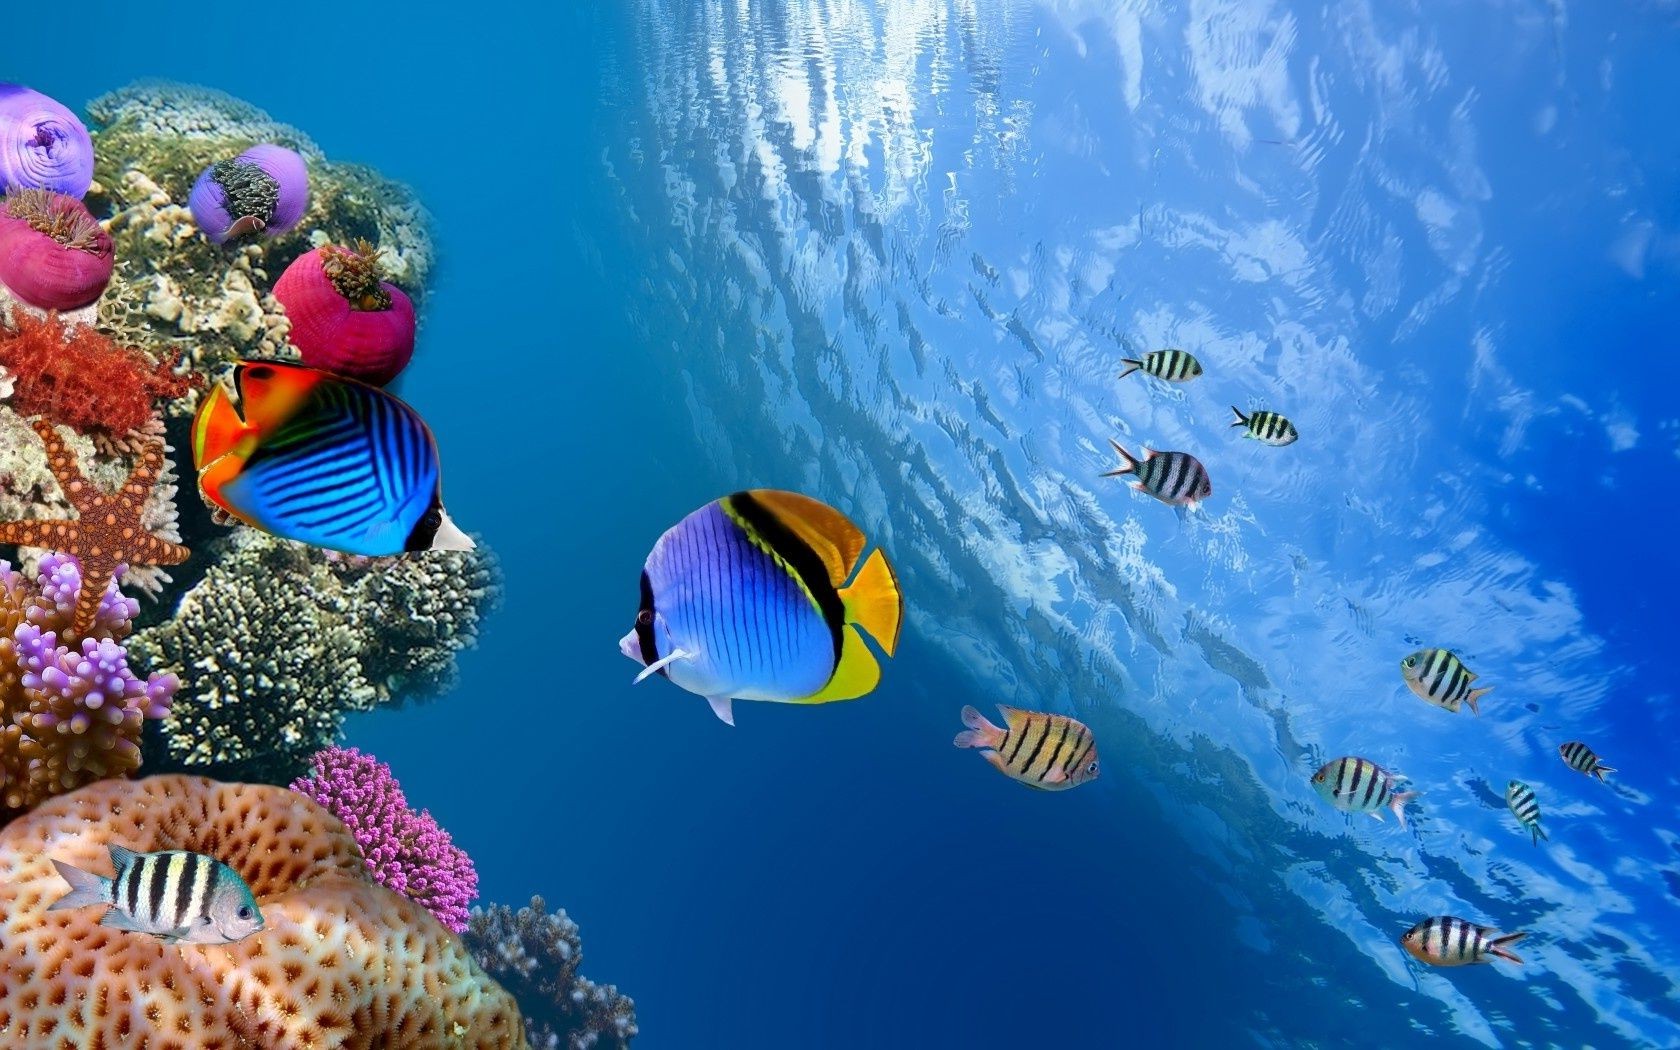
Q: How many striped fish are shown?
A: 12